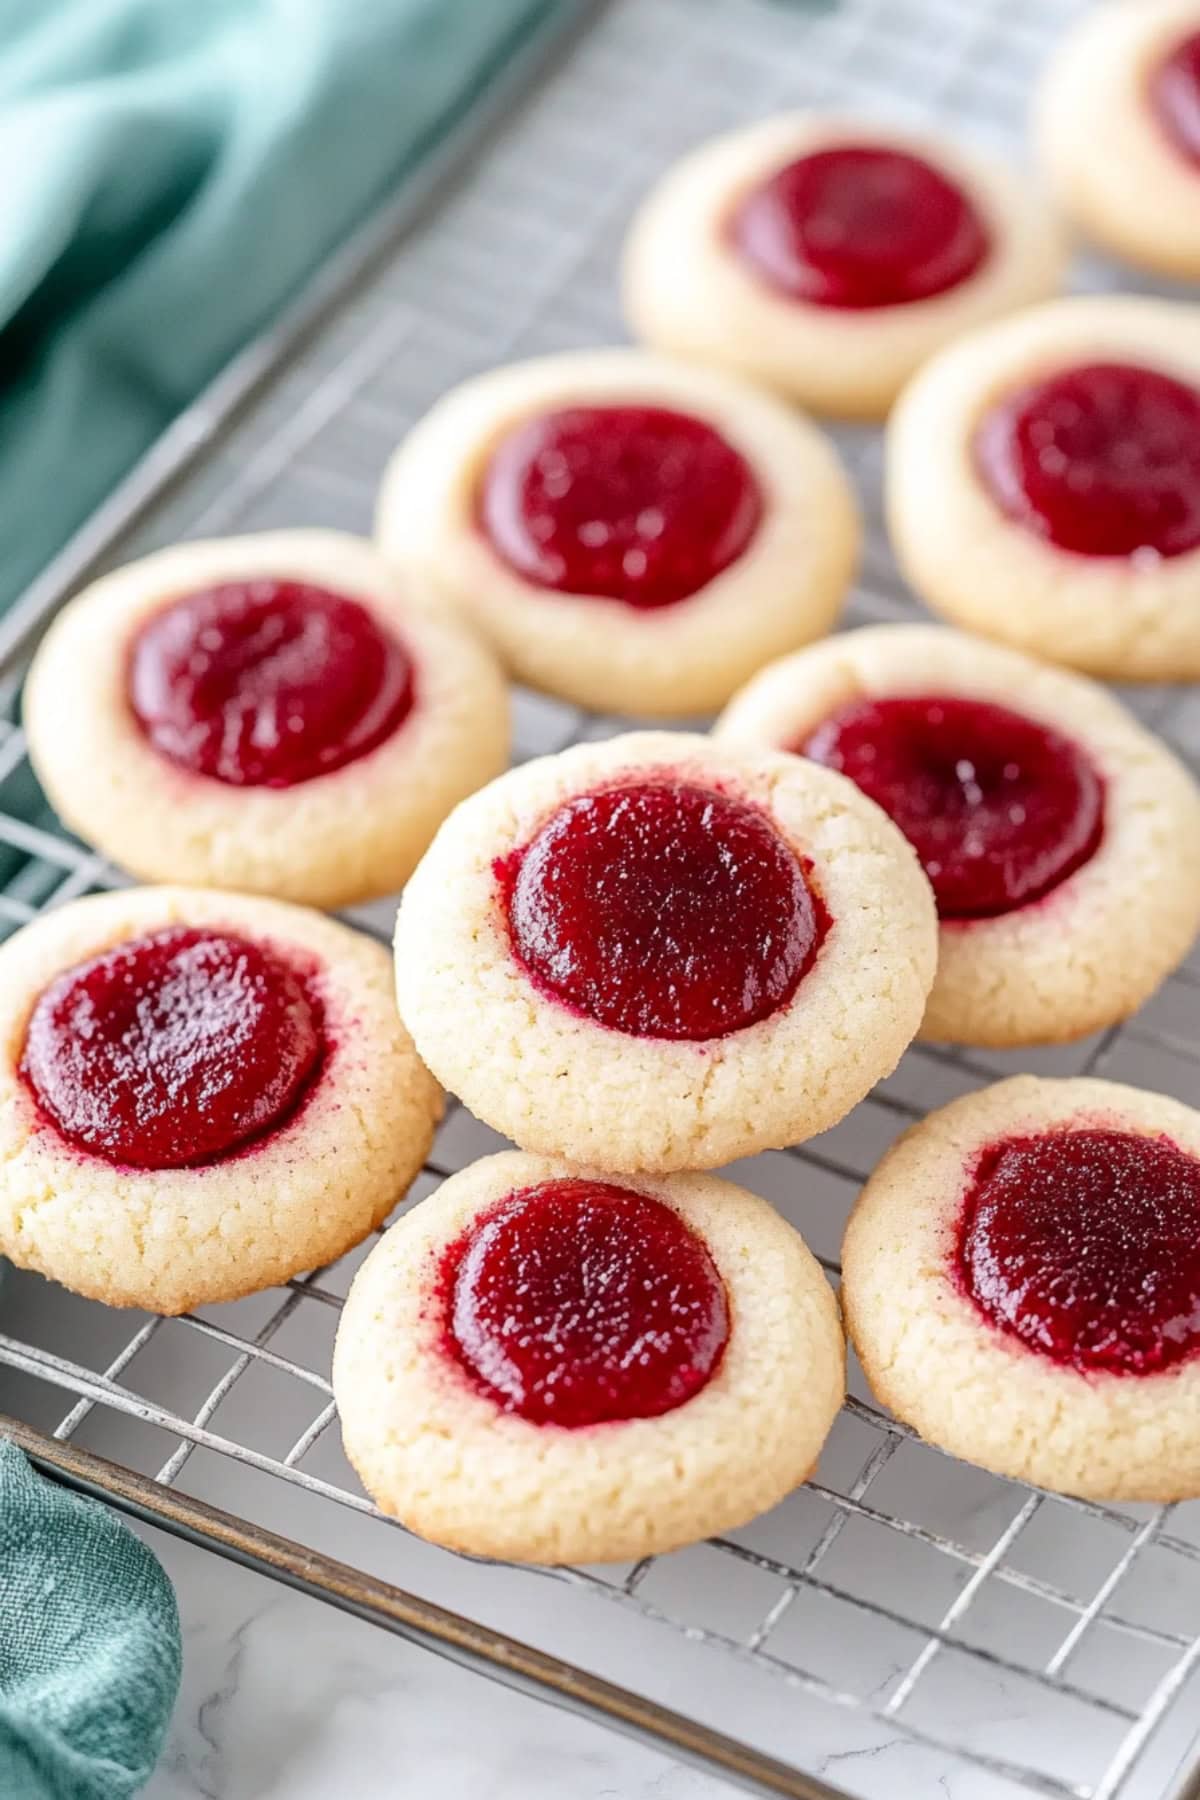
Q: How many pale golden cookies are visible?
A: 10